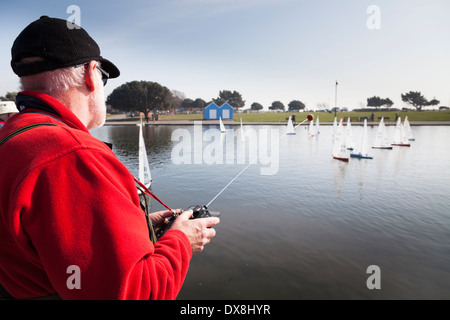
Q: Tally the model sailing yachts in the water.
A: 13